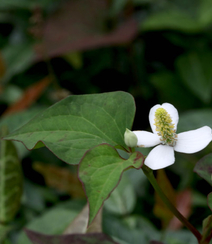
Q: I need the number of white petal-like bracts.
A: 4